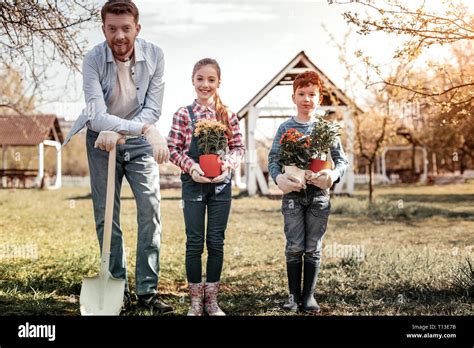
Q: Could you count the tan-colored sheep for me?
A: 0